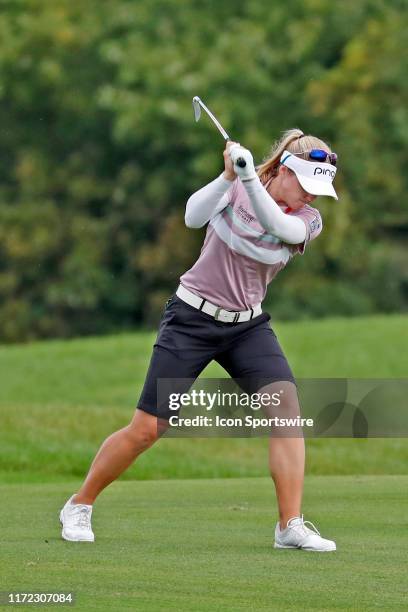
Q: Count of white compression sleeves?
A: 2